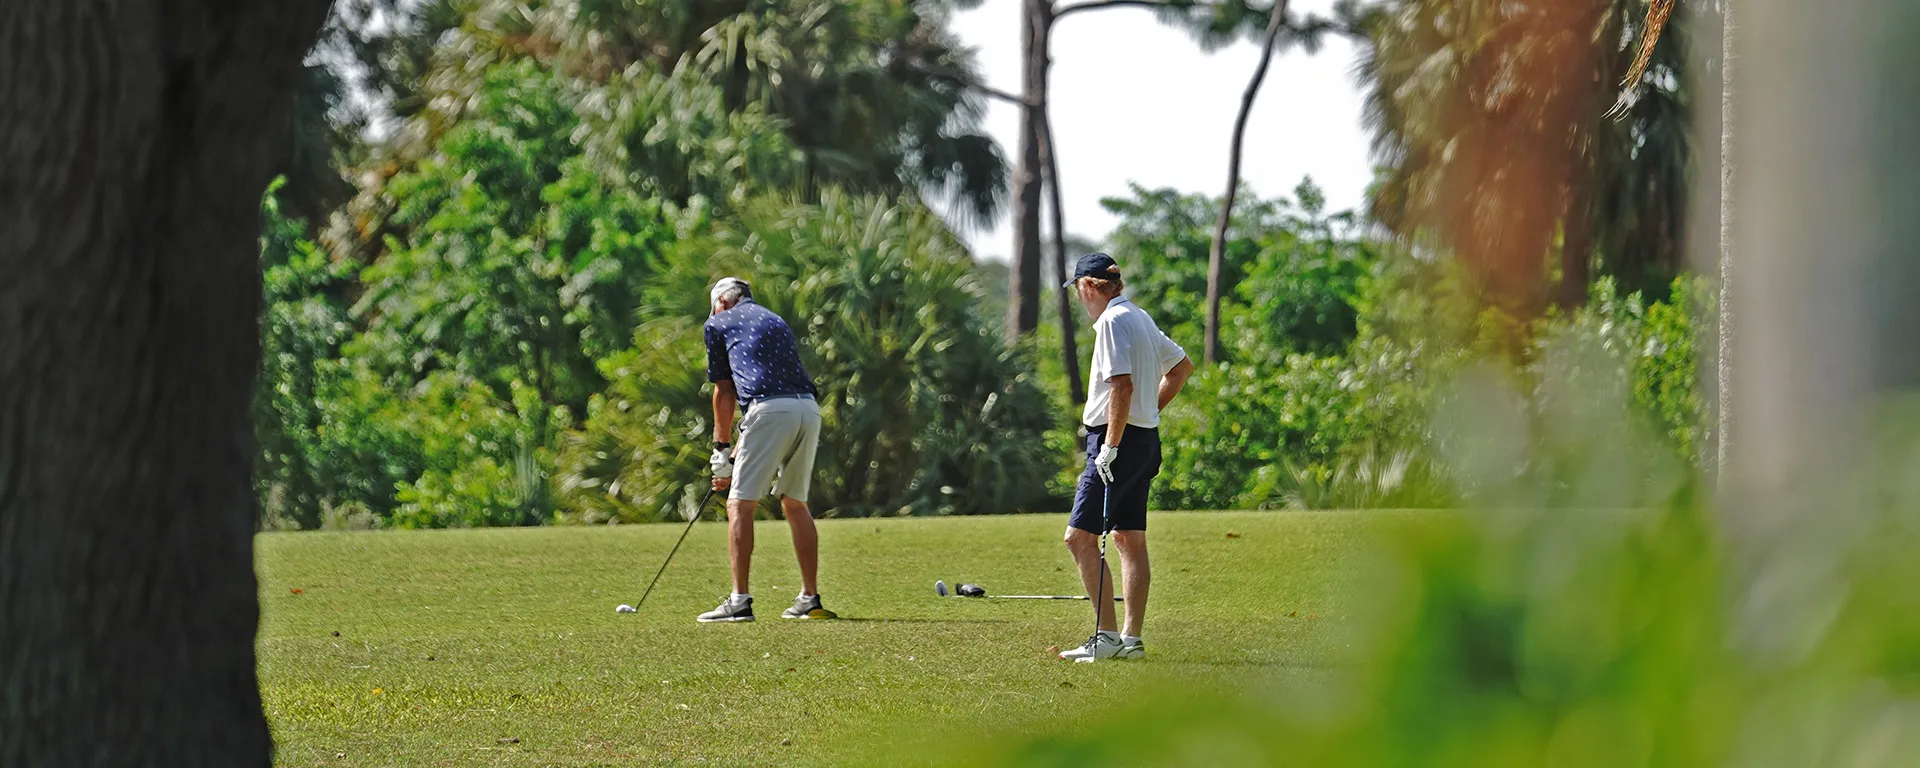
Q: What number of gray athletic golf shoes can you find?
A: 2